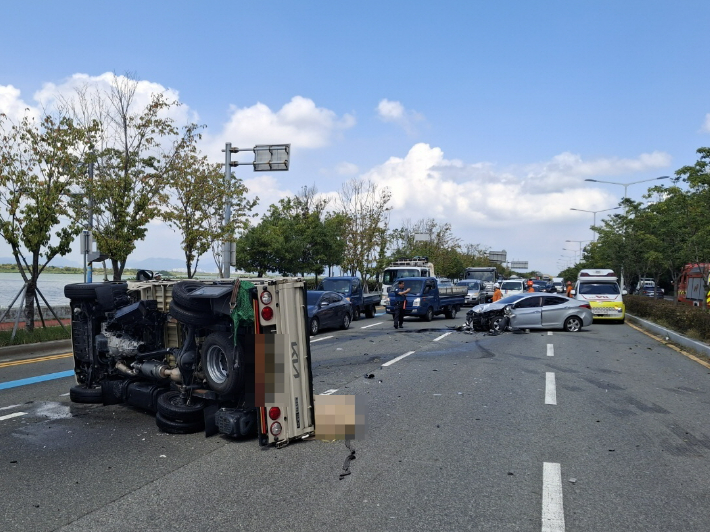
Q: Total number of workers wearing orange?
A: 3